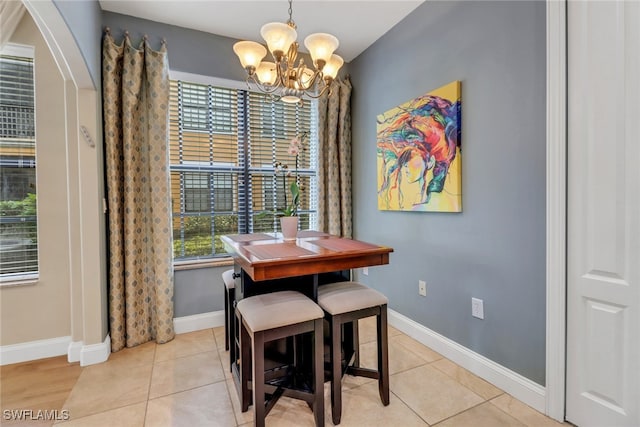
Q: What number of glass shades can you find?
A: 6